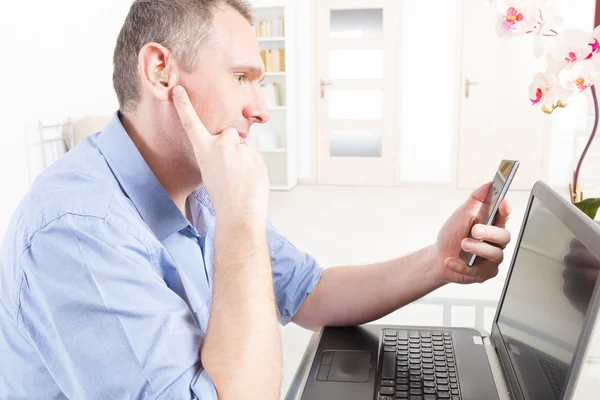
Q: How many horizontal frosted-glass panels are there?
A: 4